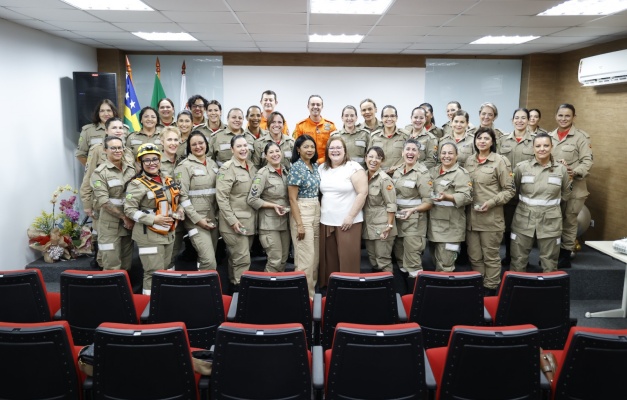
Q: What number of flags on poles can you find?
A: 3